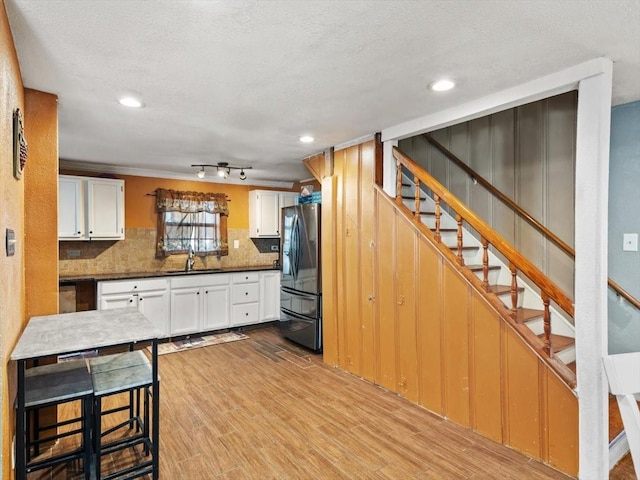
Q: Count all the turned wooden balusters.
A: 7